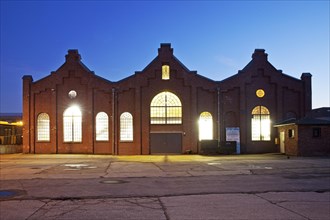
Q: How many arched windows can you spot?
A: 7